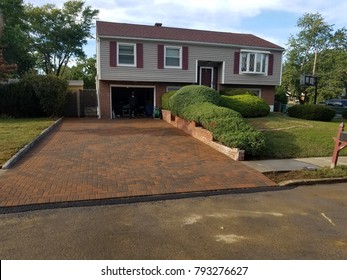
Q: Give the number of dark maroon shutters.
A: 6